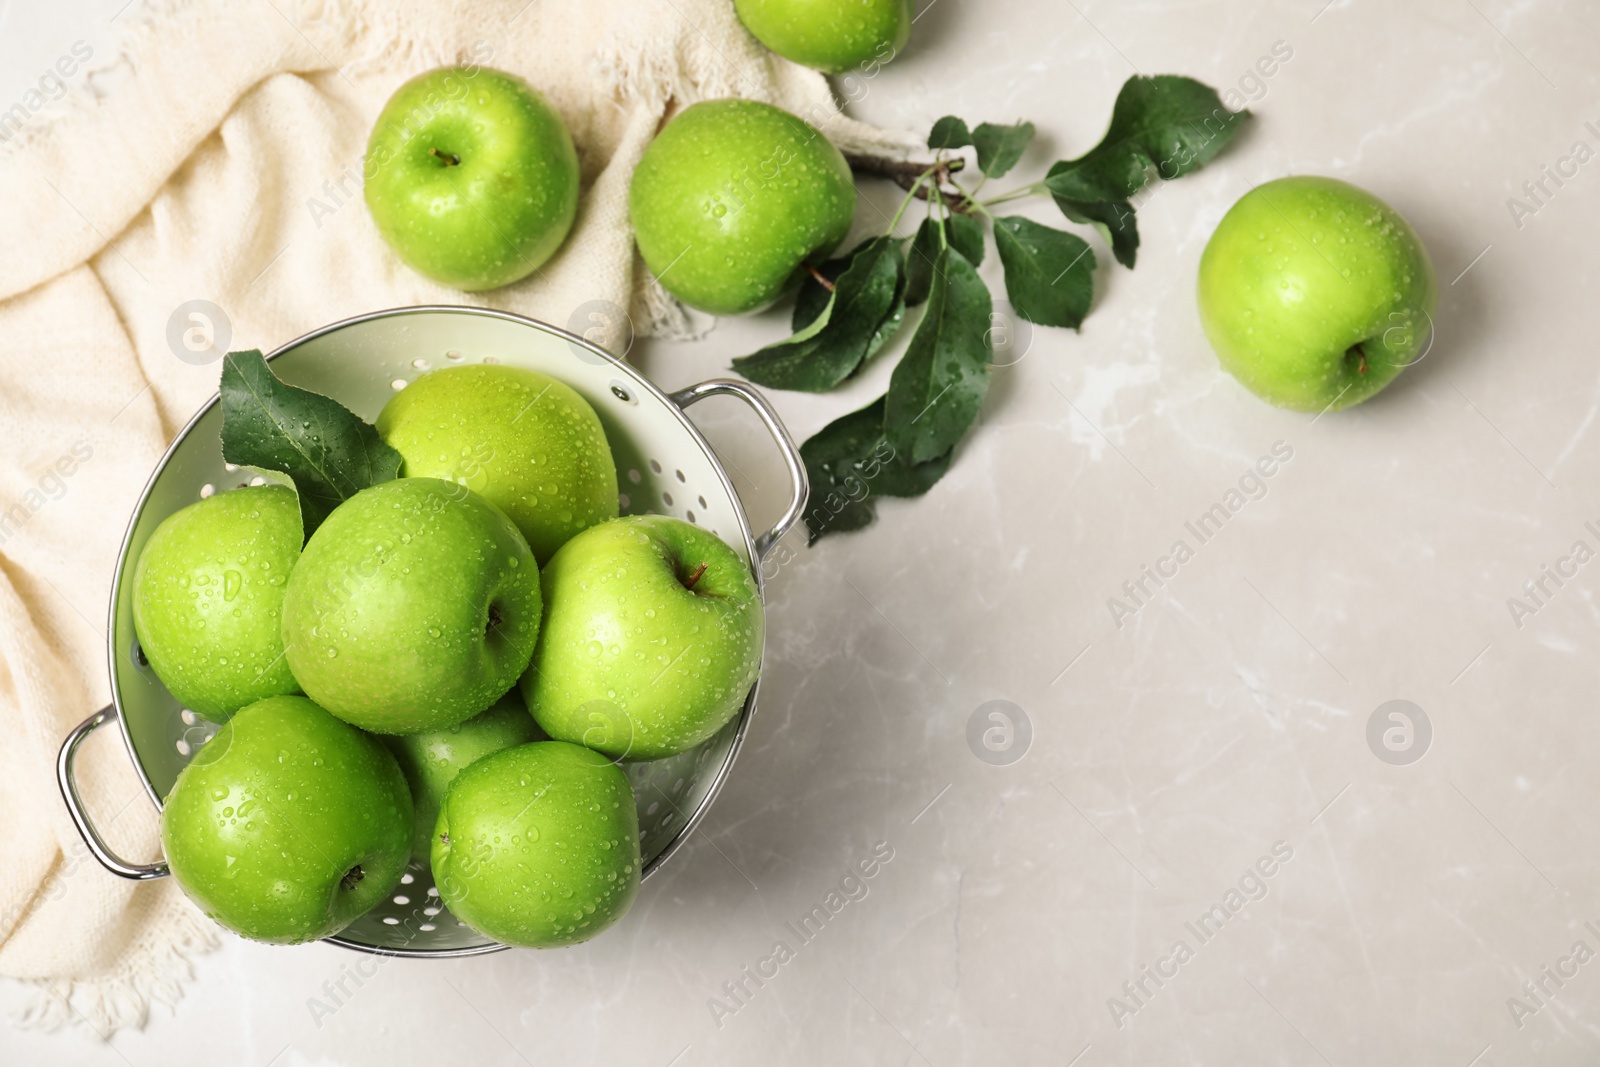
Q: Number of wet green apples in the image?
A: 11